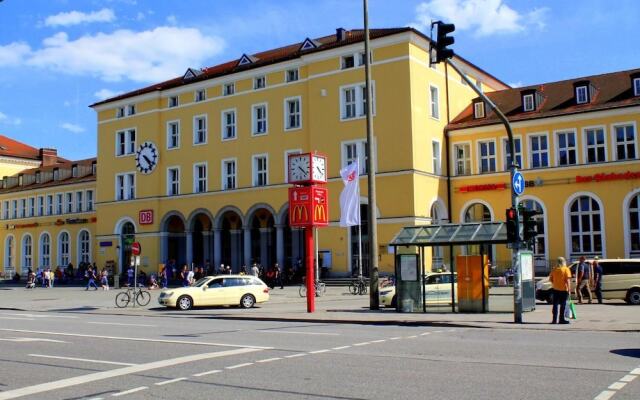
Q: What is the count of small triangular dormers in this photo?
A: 3